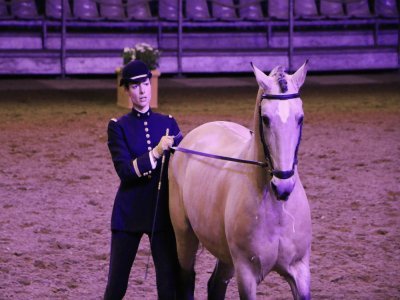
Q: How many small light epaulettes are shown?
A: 2